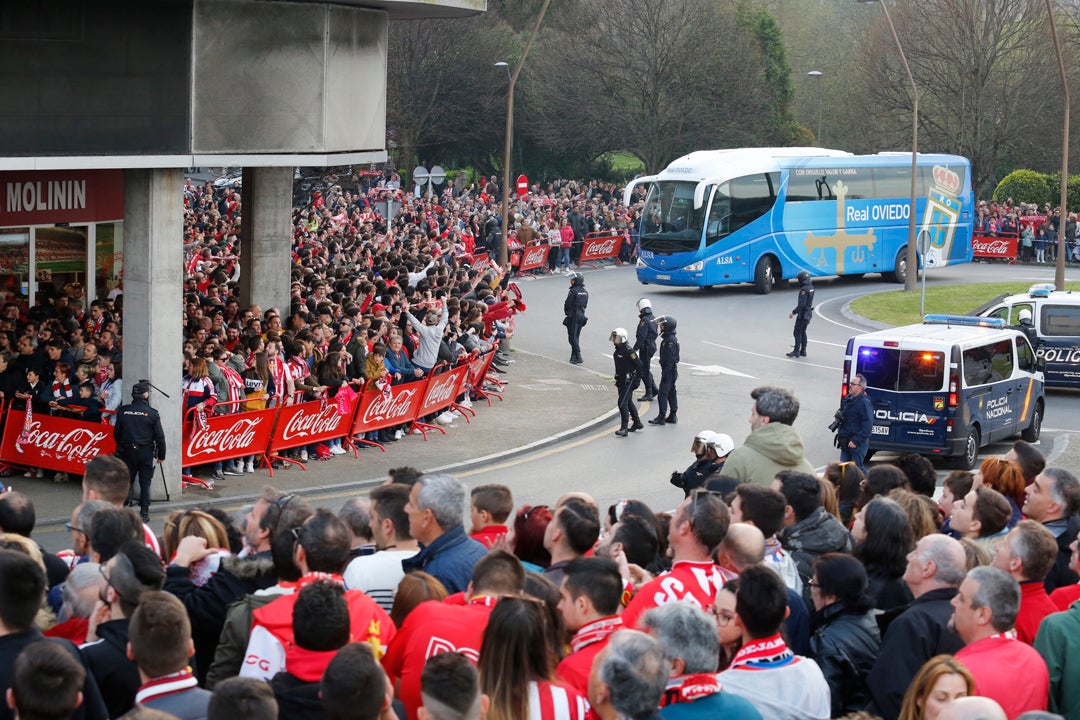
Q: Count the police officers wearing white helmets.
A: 5